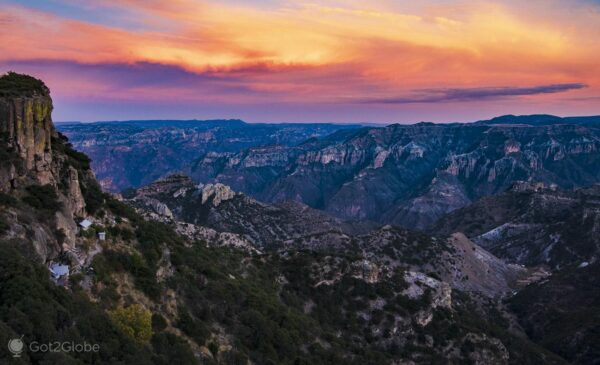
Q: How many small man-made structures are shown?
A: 3